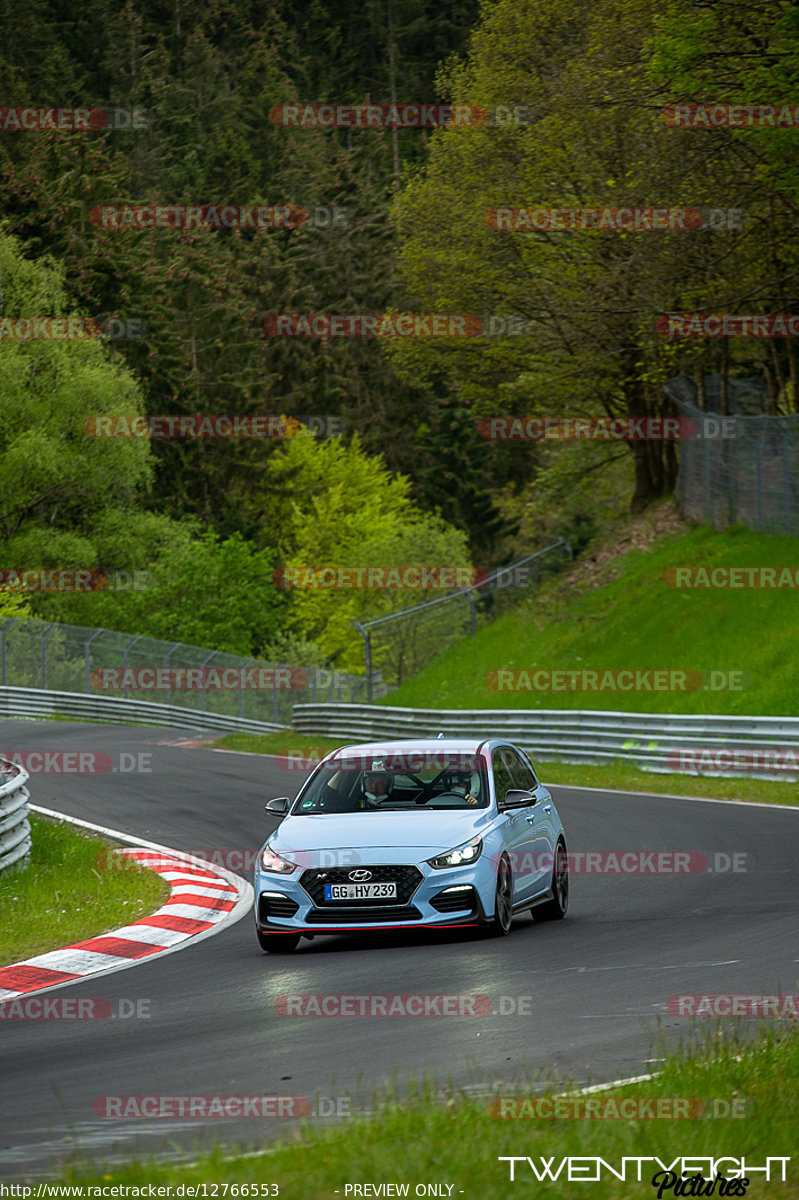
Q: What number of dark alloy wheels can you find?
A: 2